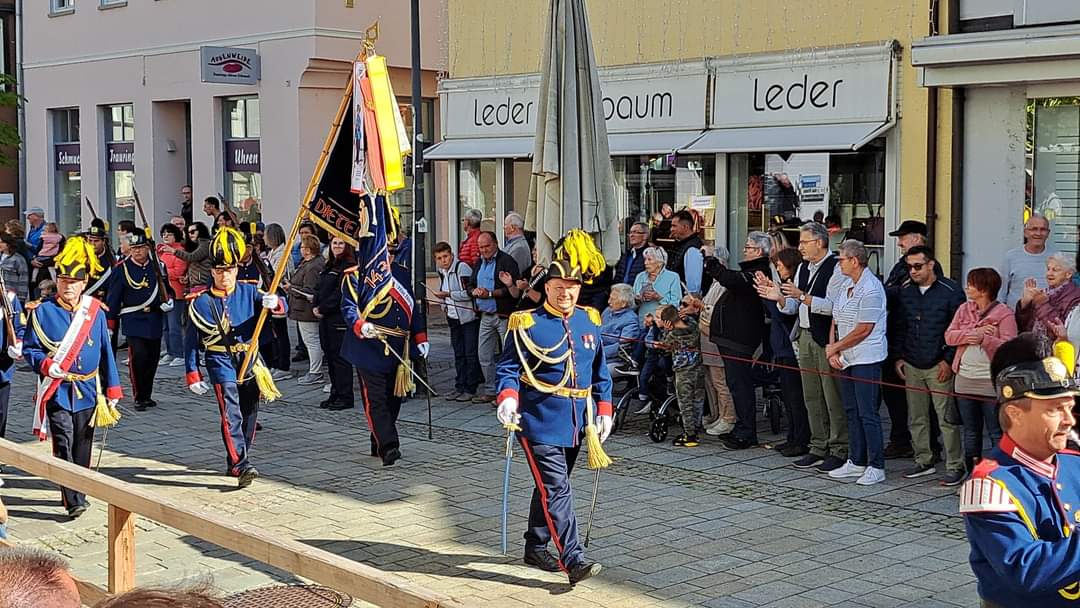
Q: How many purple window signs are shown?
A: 3